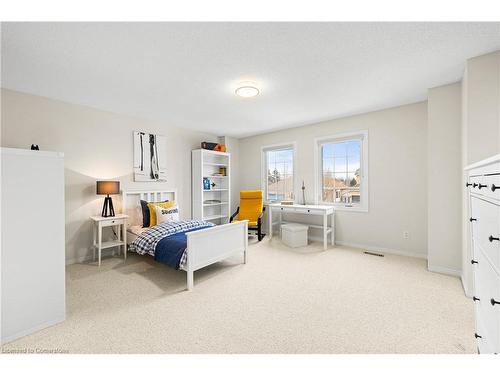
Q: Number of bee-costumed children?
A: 0